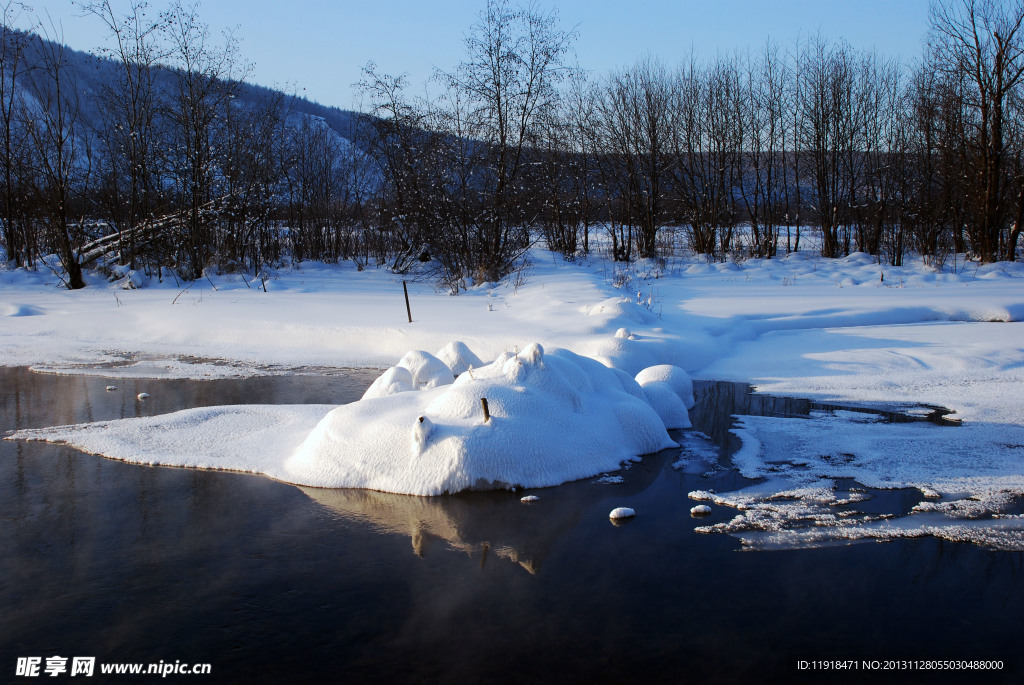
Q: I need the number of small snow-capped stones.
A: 5